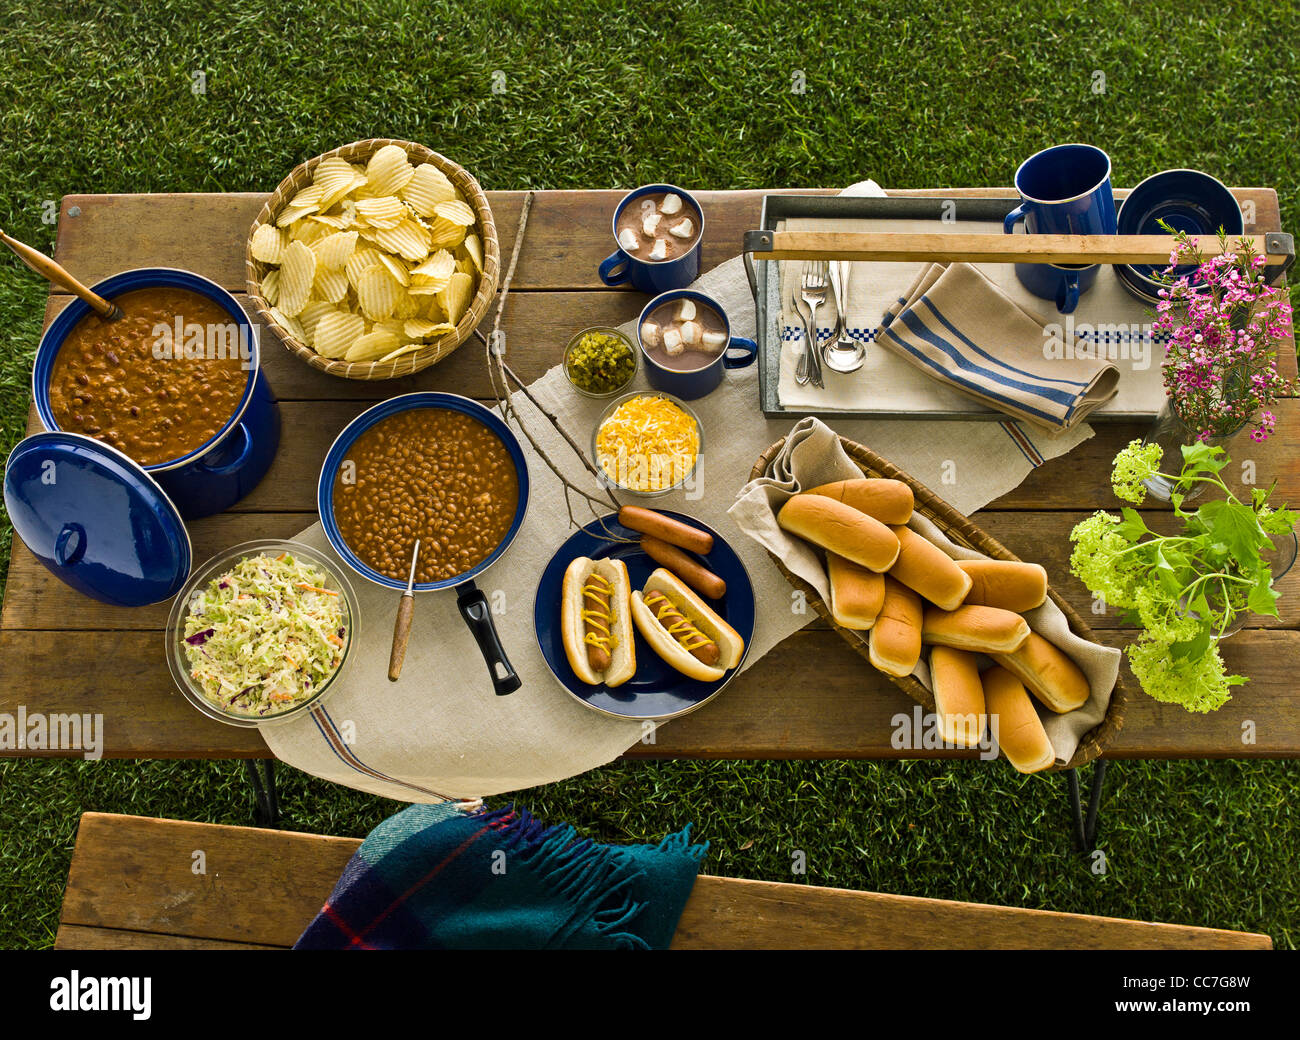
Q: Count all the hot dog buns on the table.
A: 12